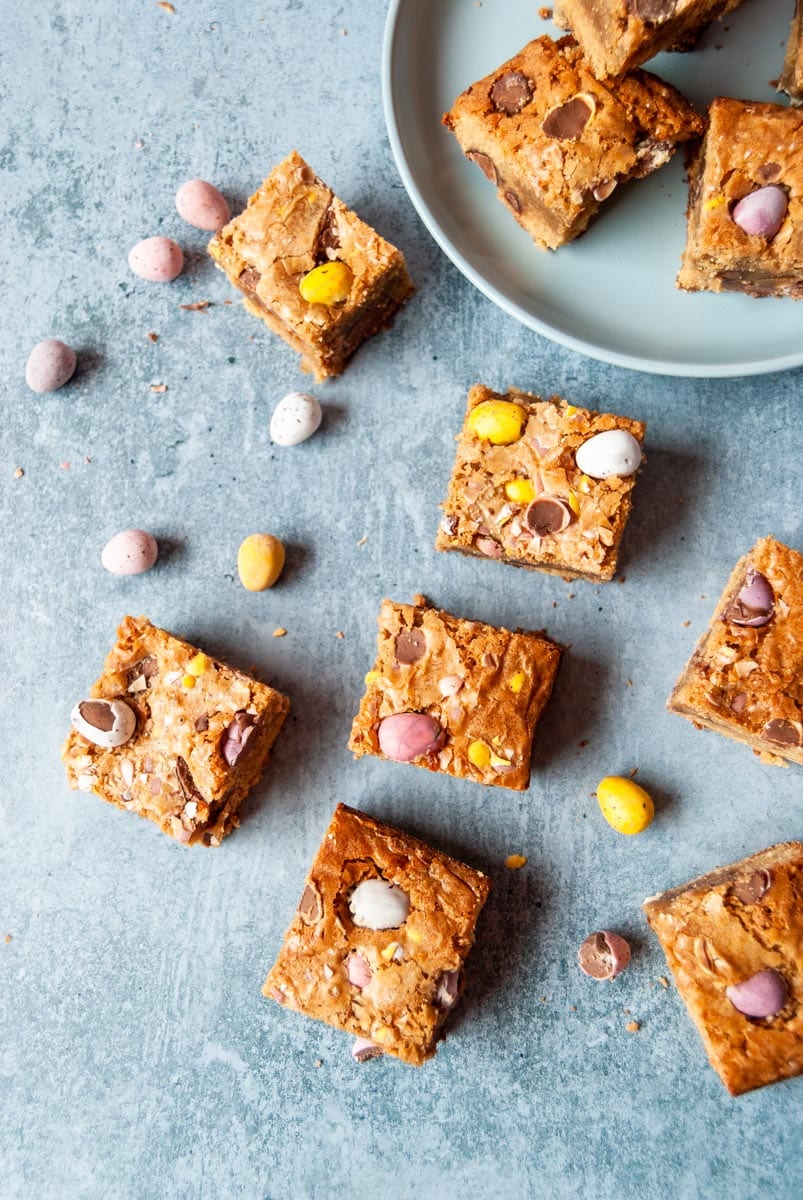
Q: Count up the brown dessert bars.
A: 11